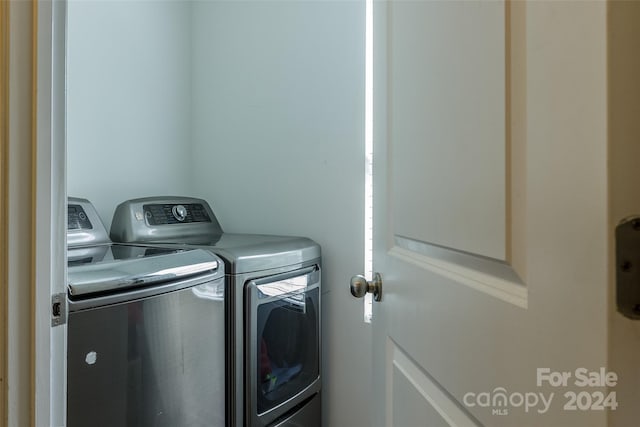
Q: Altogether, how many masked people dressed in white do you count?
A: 0